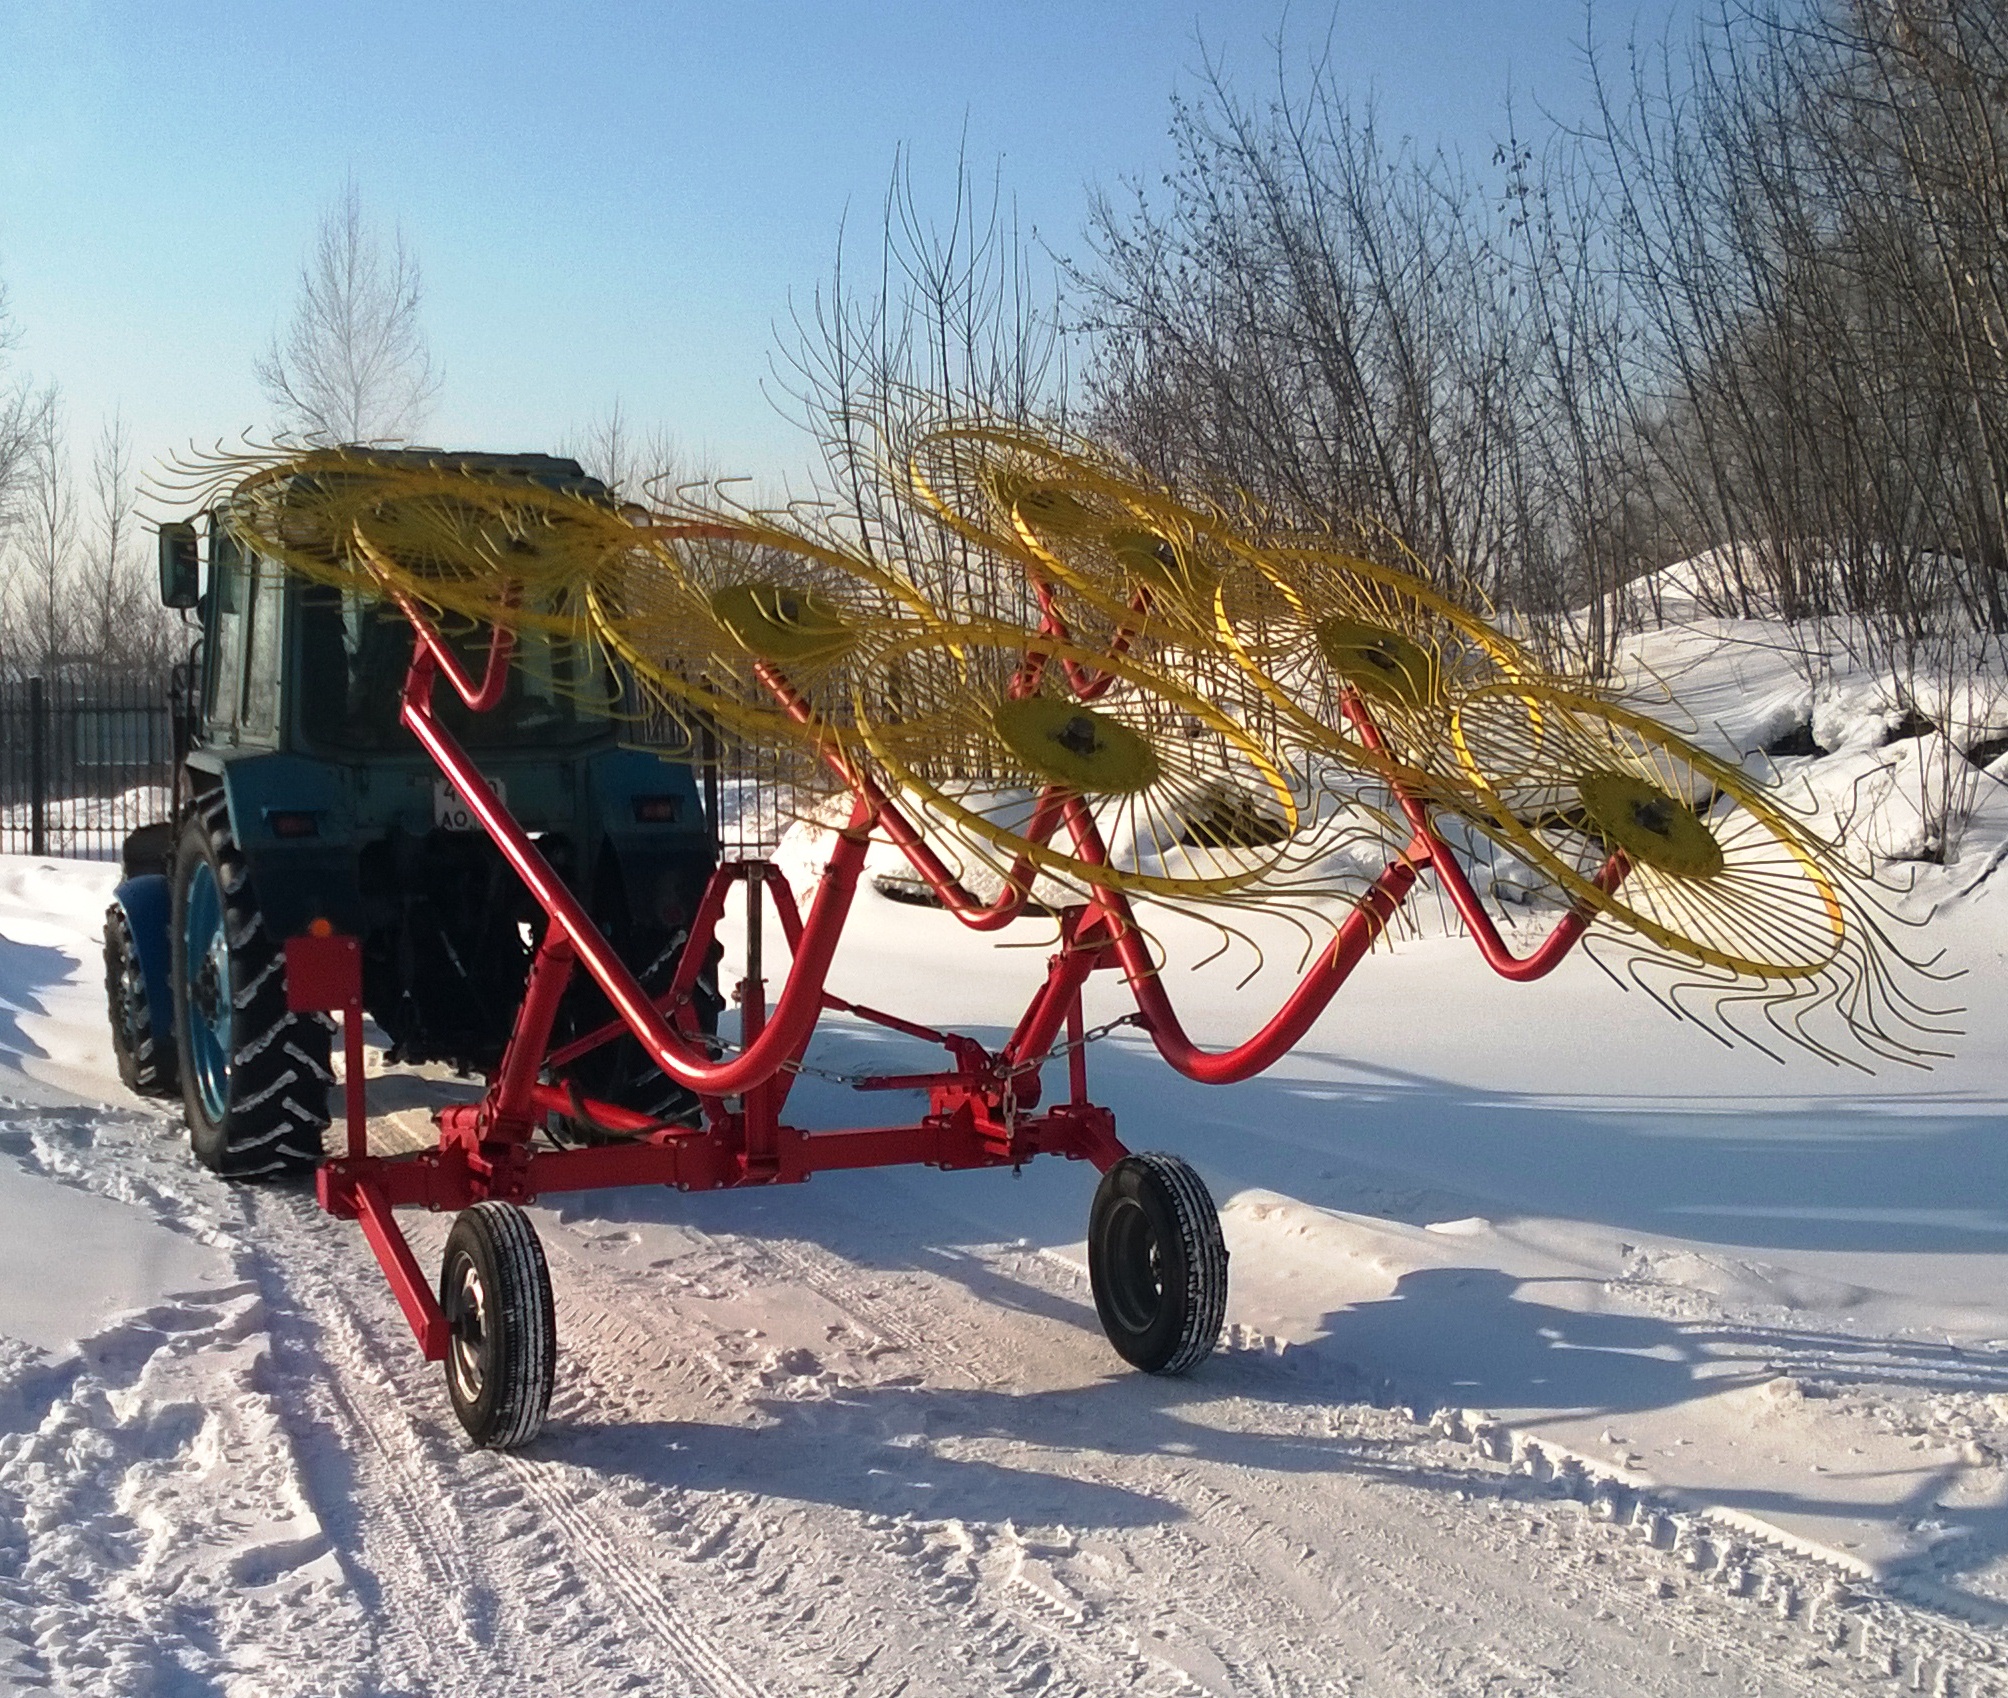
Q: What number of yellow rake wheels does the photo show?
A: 8